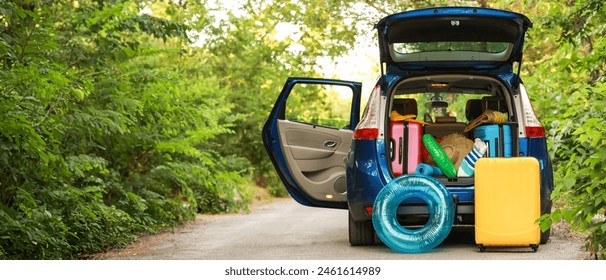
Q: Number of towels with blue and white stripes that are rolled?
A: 1